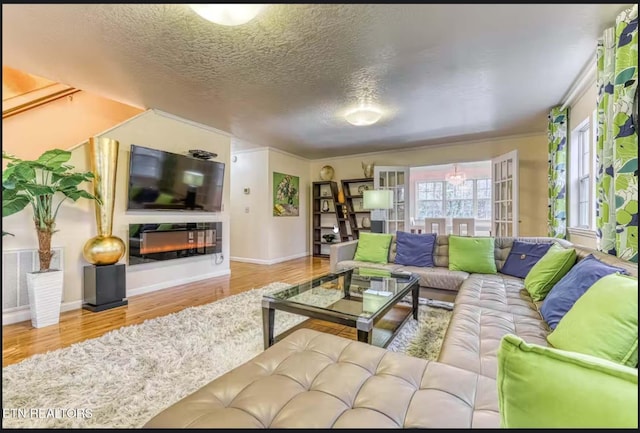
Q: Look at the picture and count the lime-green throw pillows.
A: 5